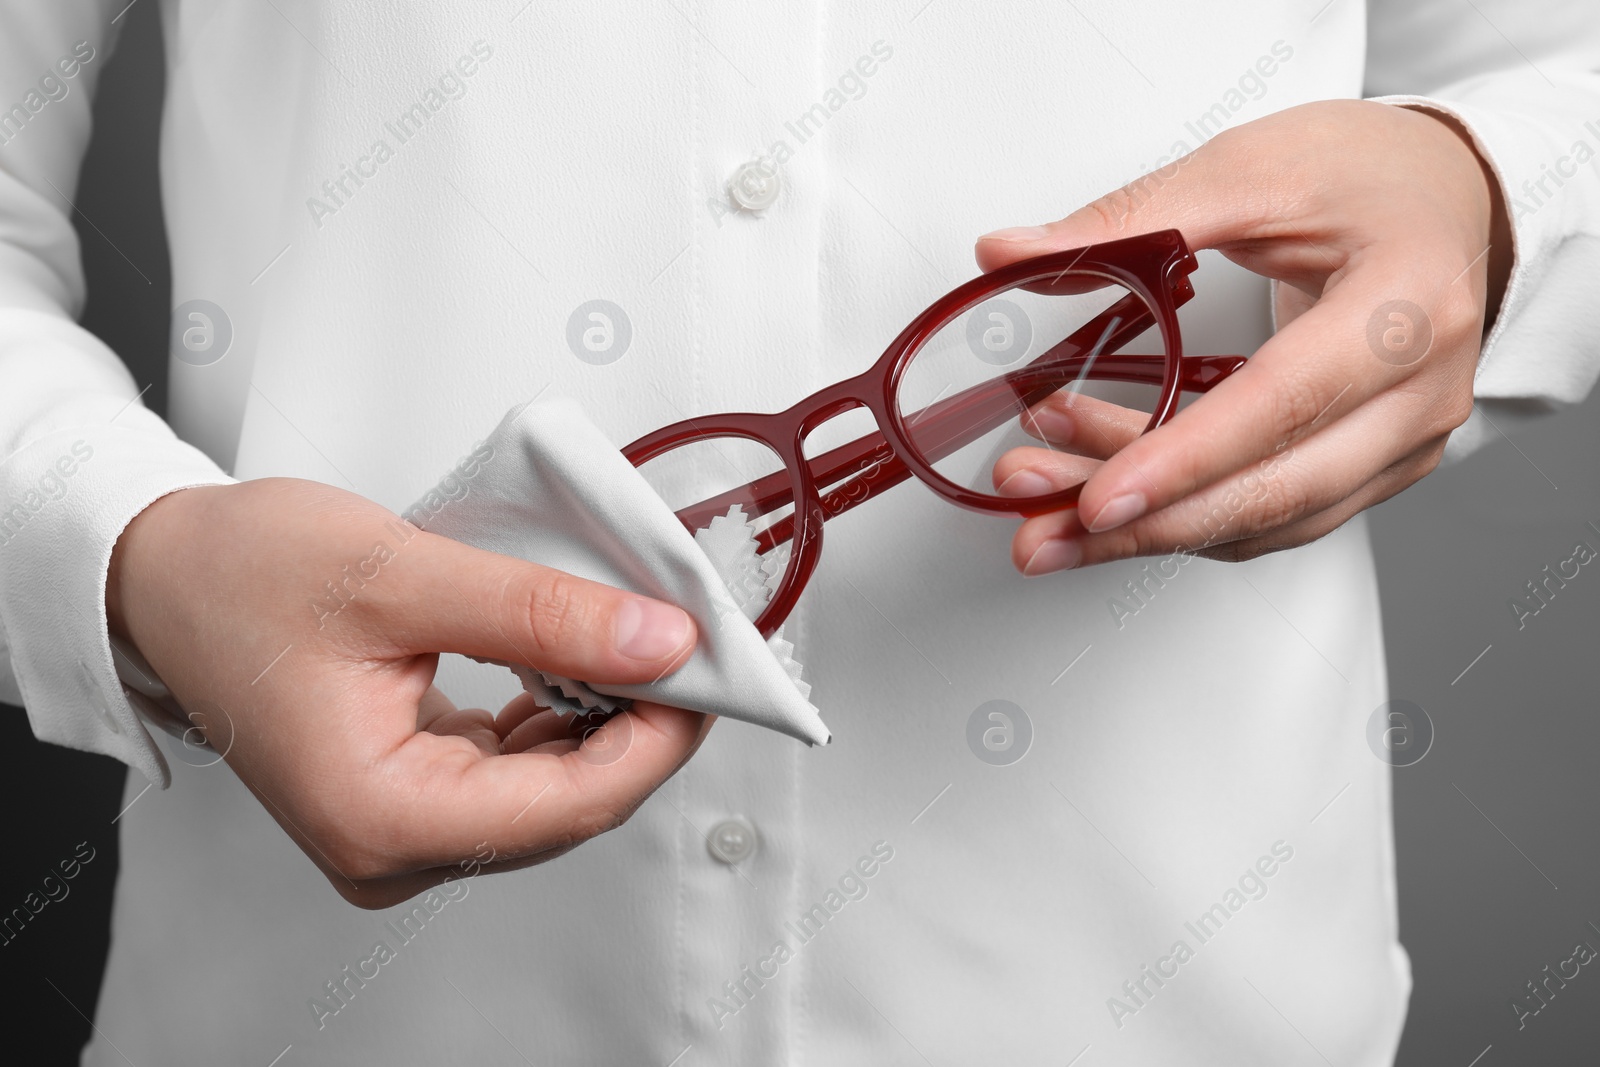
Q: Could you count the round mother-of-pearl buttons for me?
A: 2